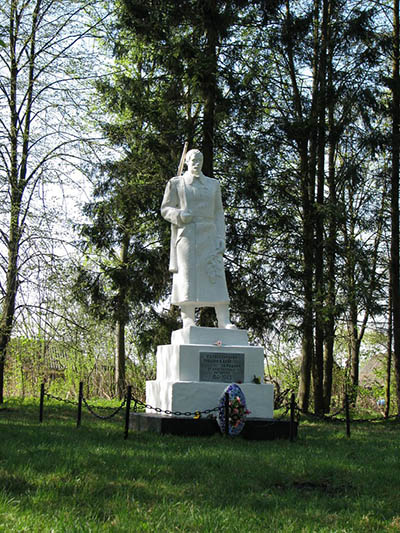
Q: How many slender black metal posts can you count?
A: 6